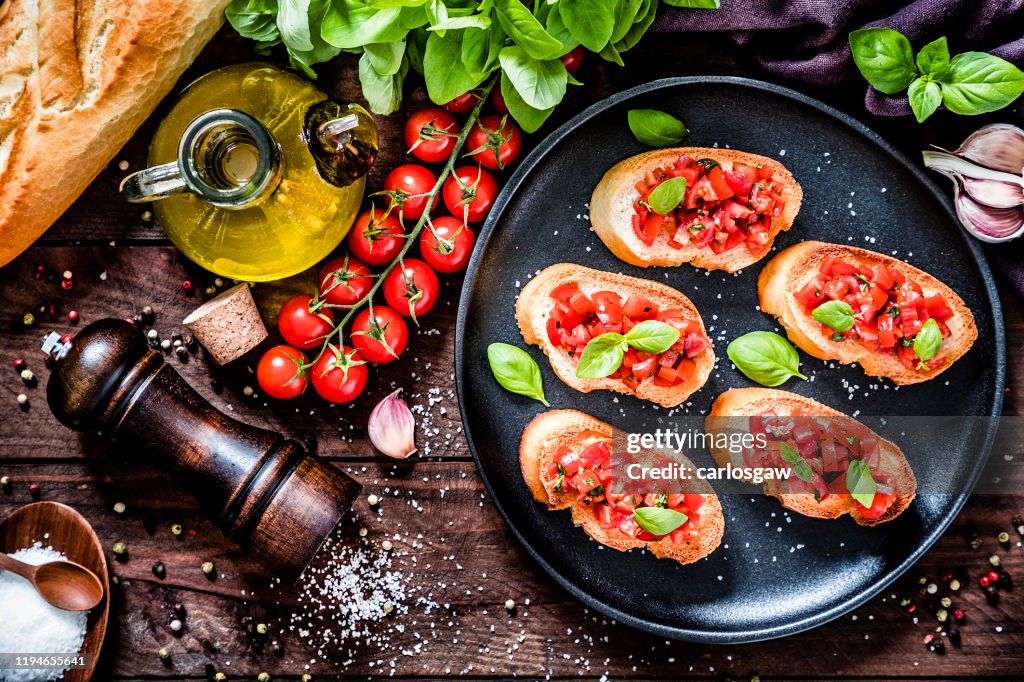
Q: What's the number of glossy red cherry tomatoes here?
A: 15